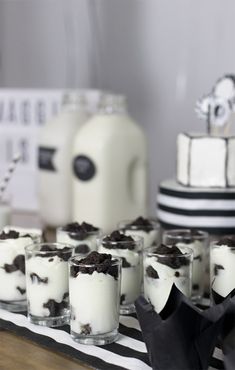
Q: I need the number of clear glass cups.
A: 9